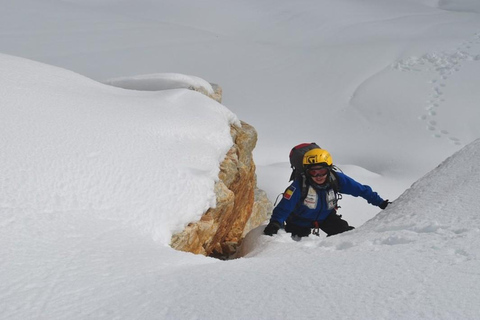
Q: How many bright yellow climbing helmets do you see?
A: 1